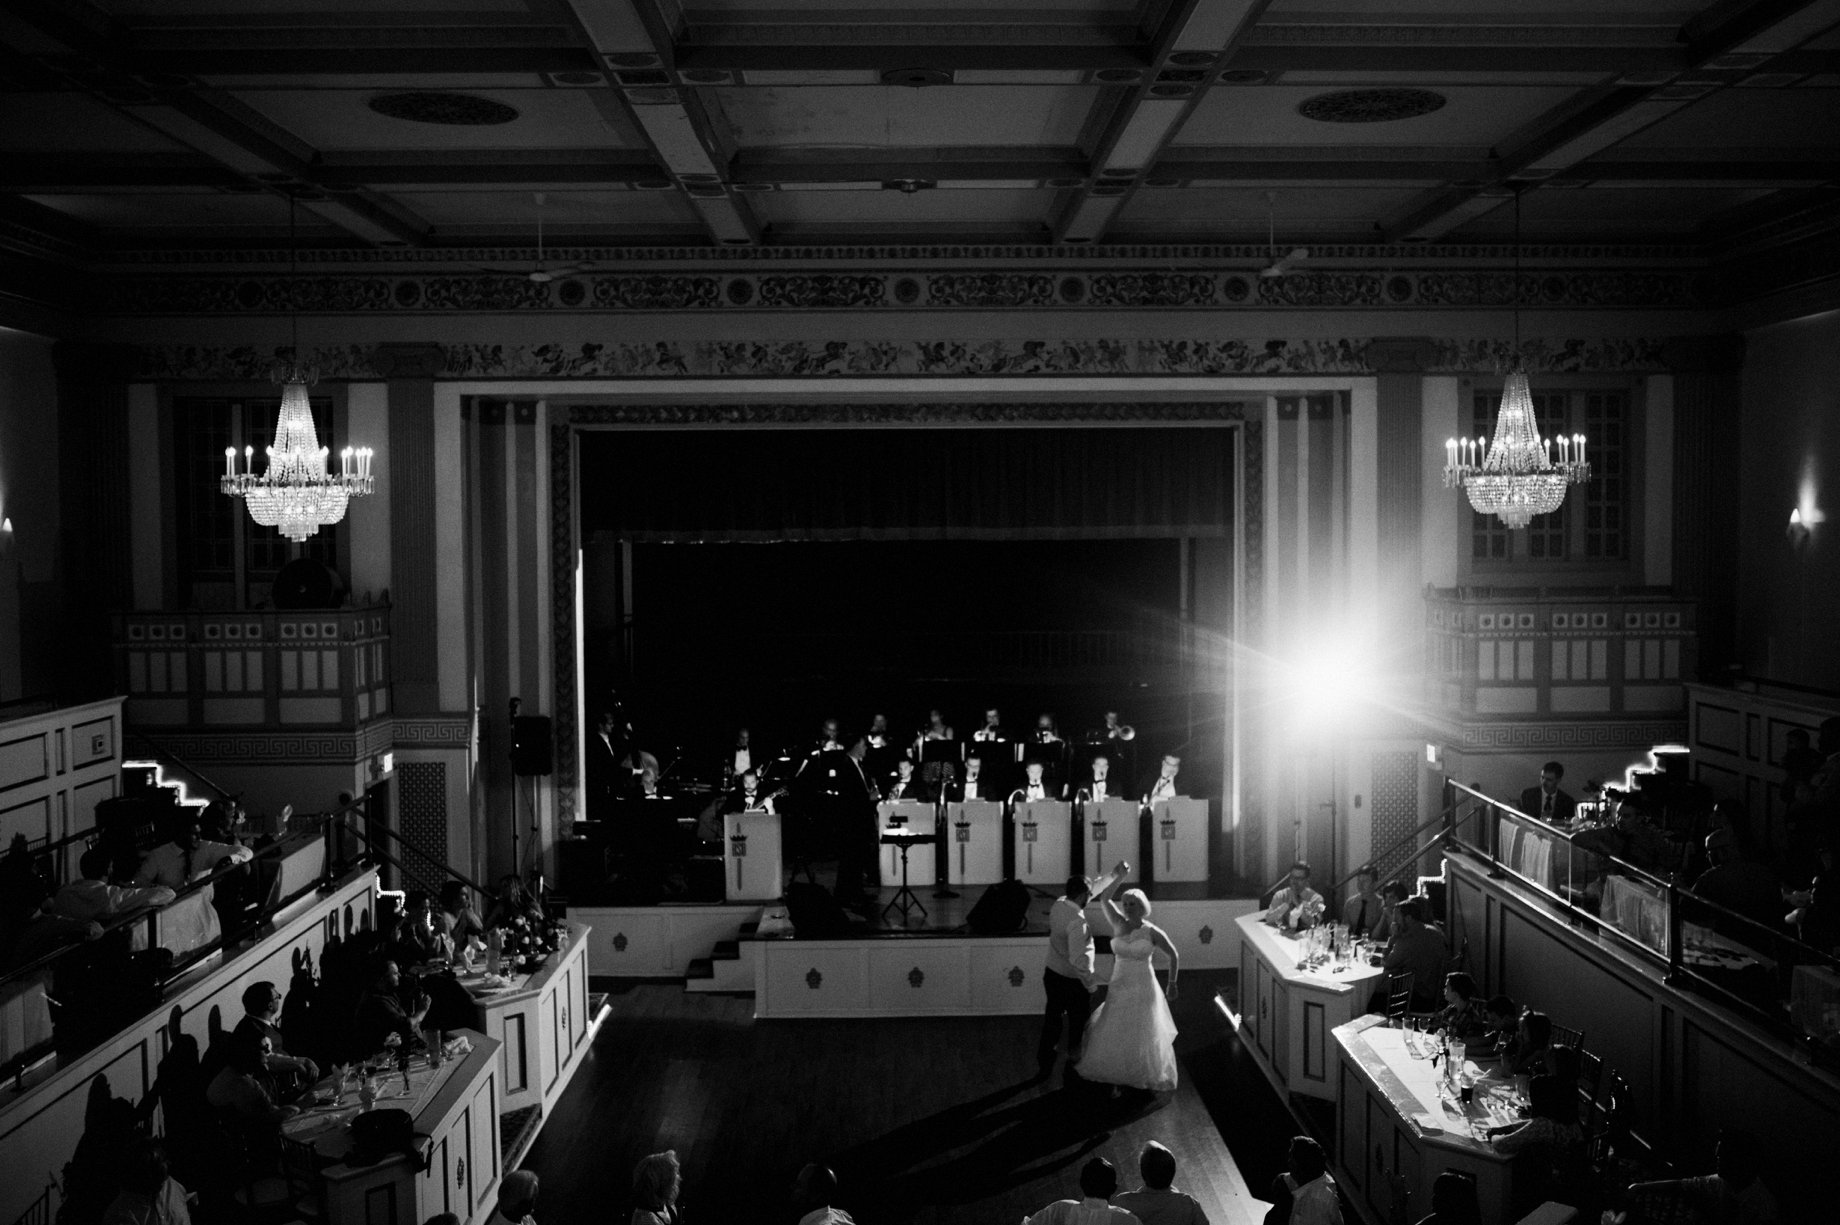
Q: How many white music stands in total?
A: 6